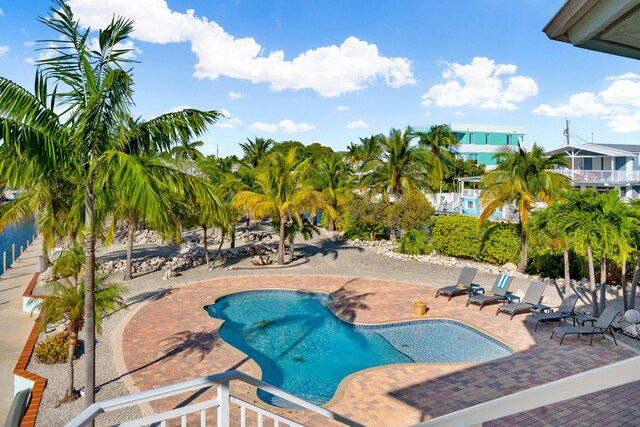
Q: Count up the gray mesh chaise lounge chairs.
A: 5